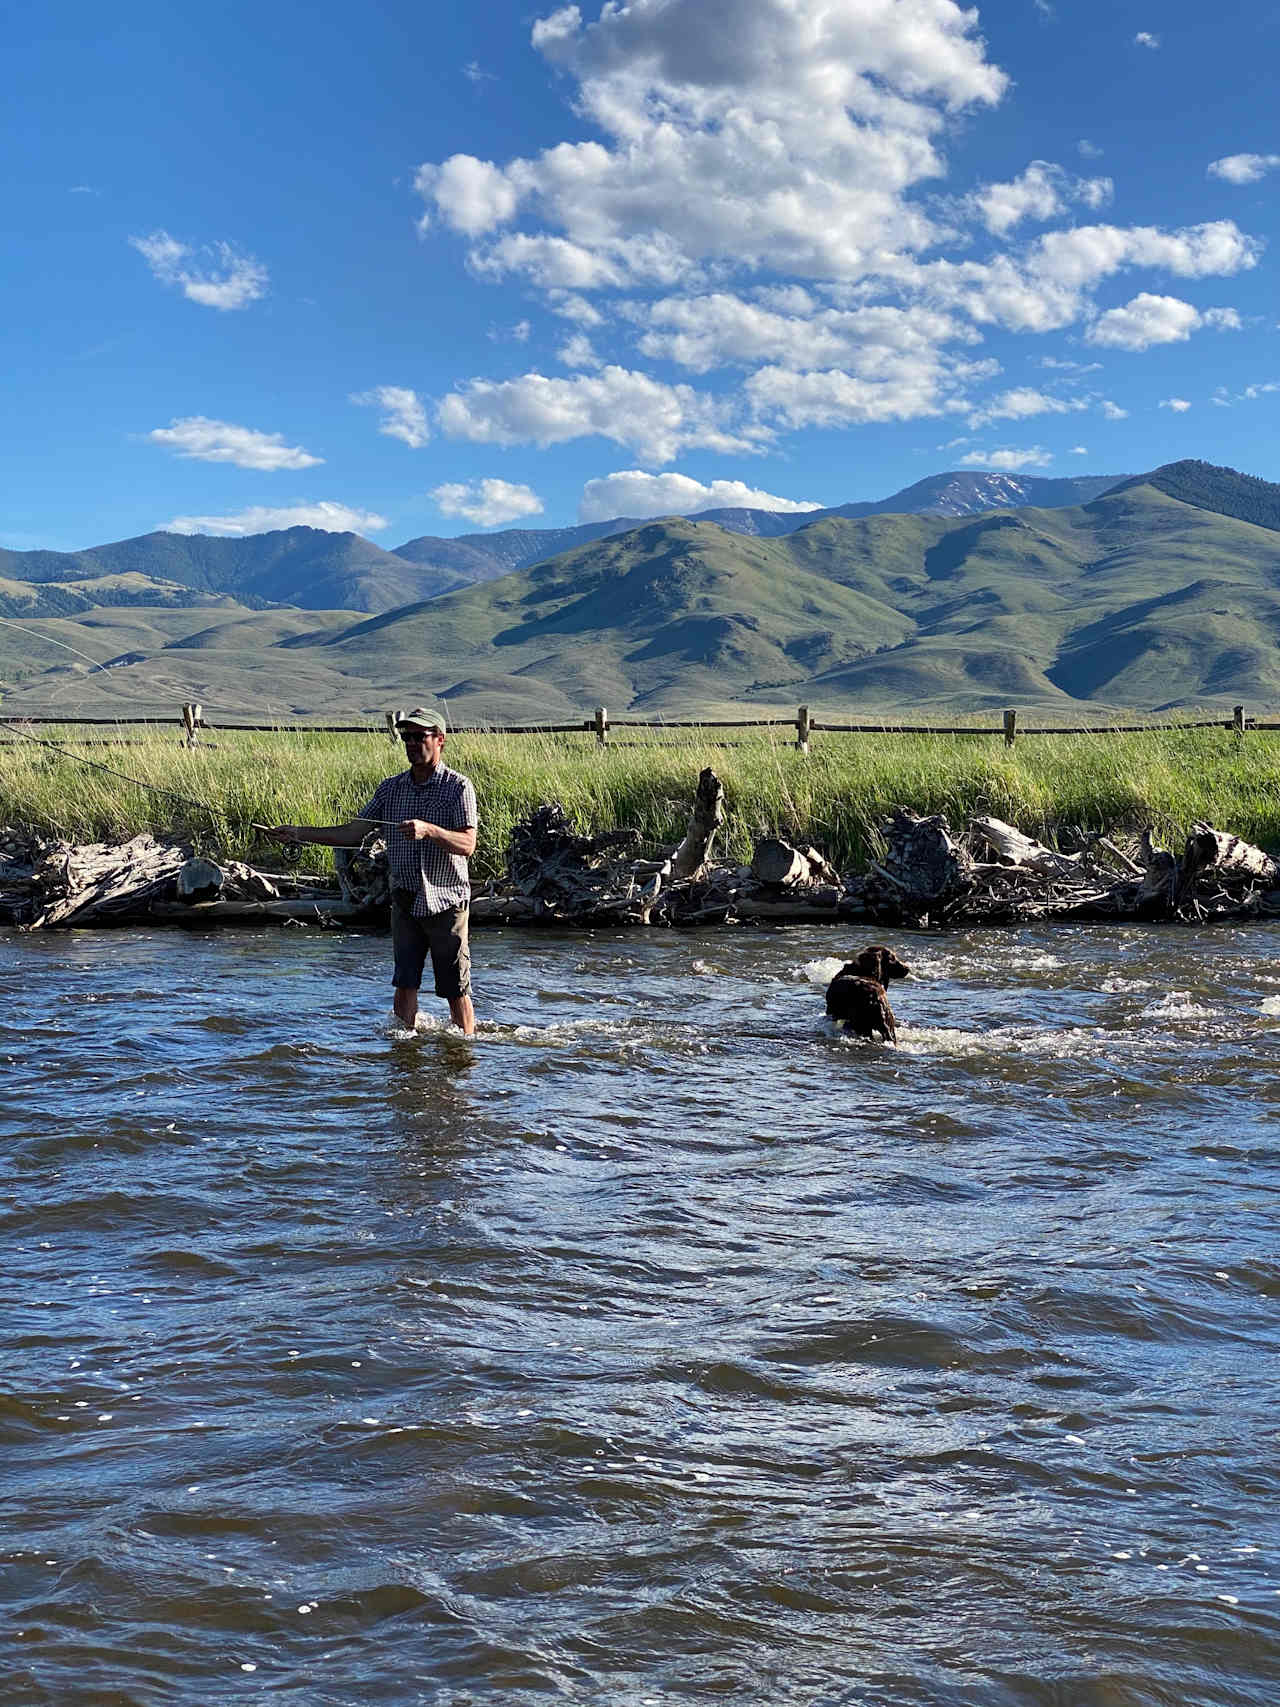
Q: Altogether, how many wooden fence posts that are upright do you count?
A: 6